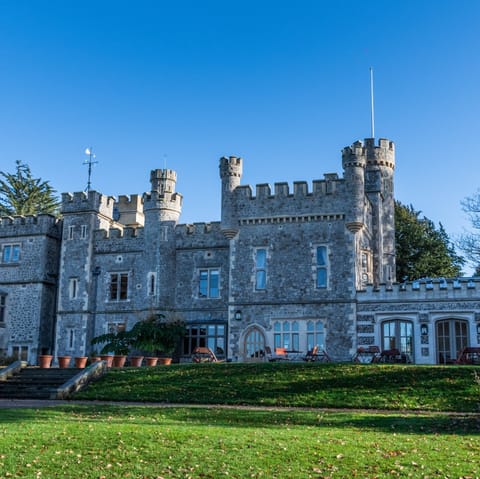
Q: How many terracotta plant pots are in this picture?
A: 9